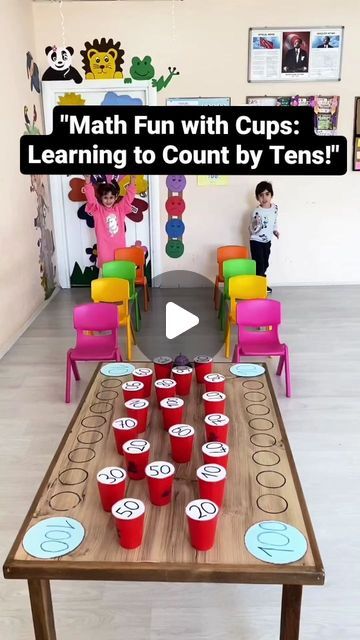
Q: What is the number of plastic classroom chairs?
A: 8